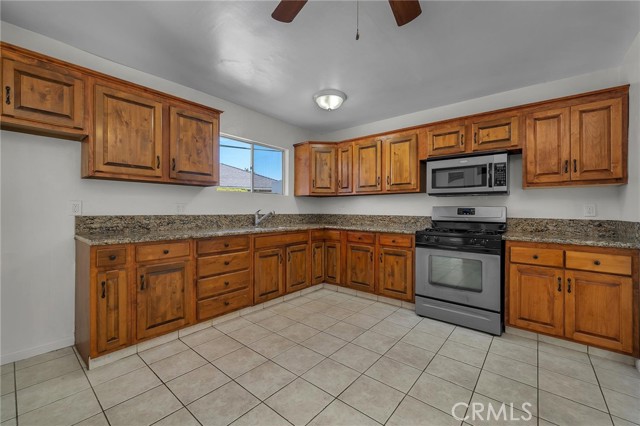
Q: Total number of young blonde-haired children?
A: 0